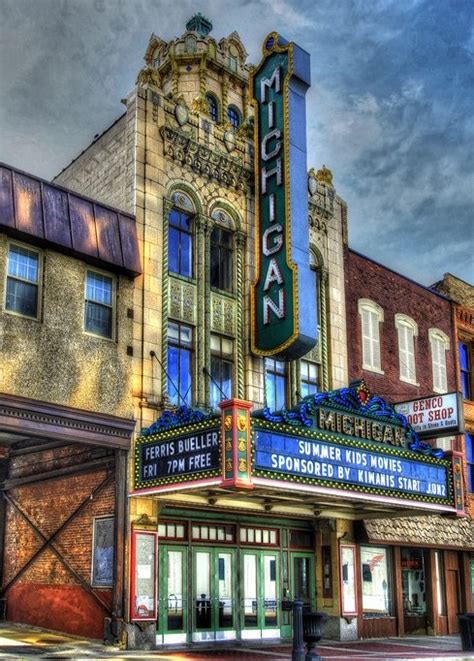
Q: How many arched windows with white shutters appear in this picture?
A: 3